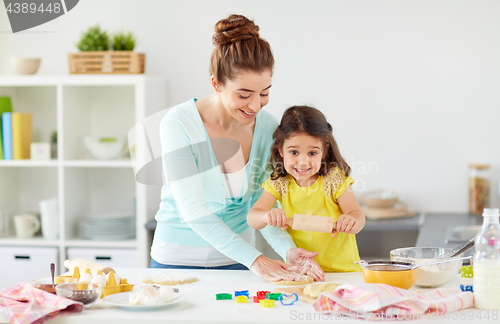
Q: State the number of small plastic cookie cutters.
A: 8